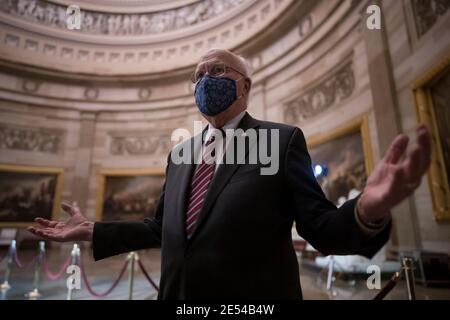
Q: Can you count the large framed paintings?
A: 4